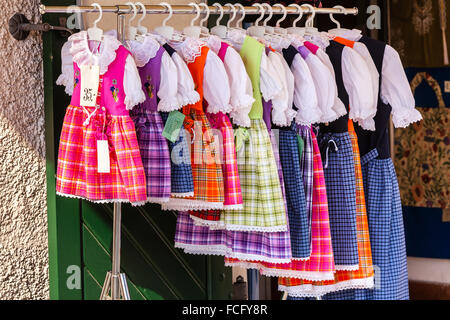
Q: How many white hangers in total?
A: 15